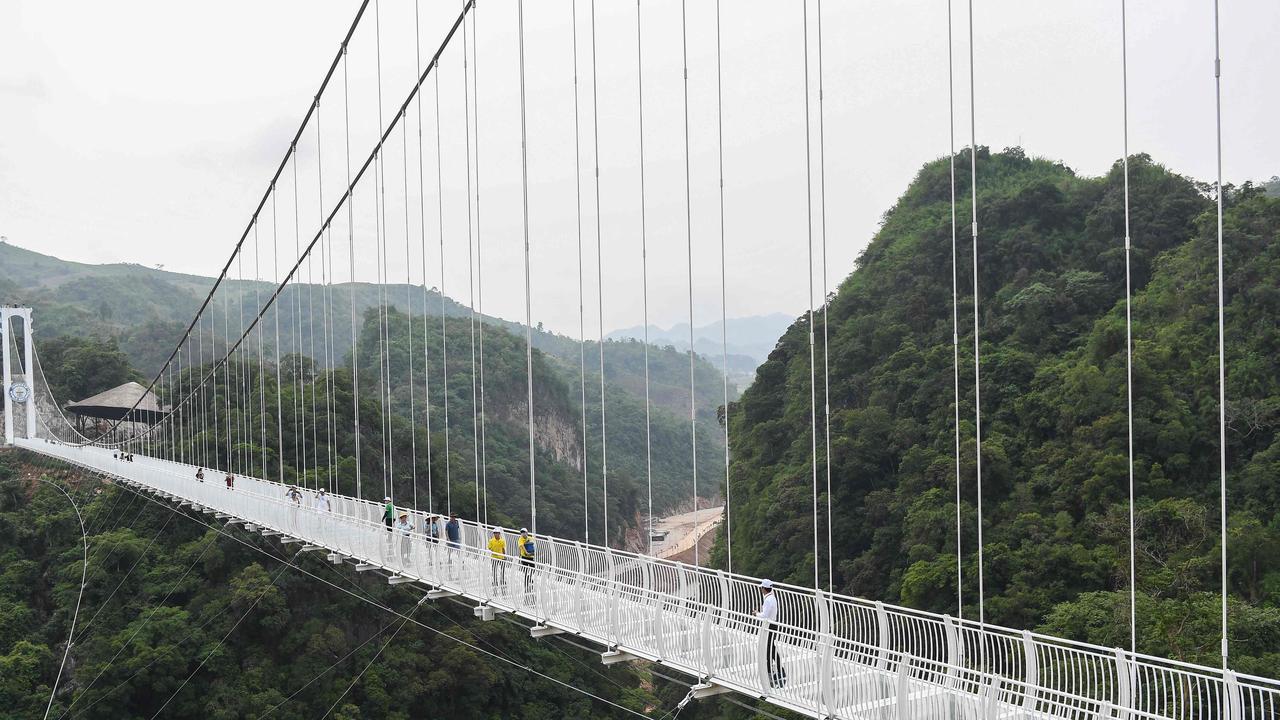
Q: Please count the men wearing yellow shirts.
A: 2